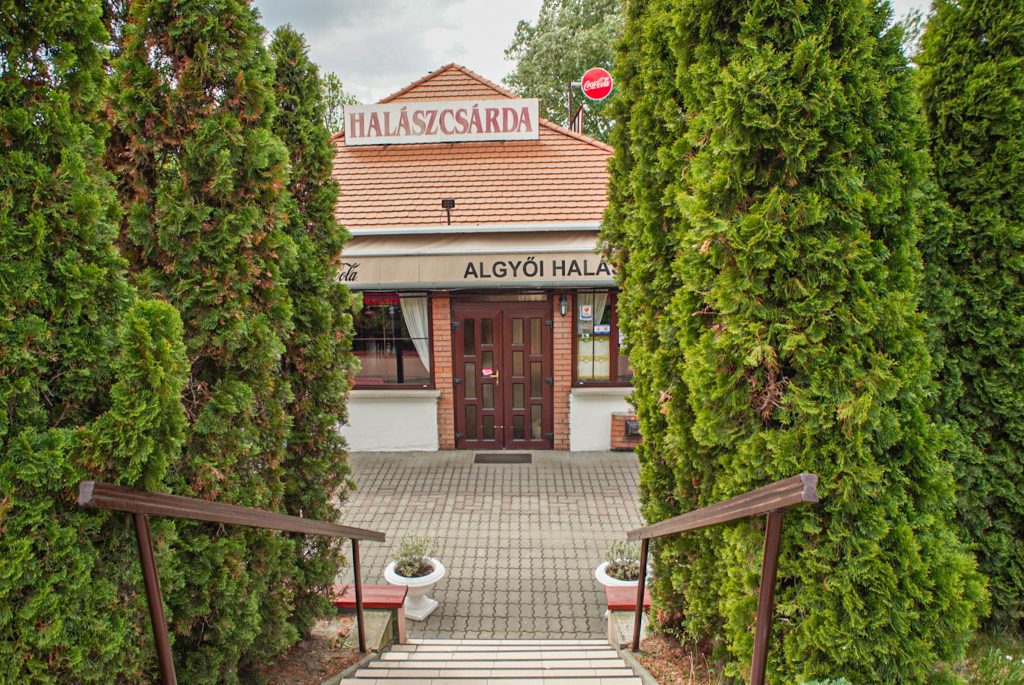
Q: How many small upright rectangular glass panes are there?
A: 14